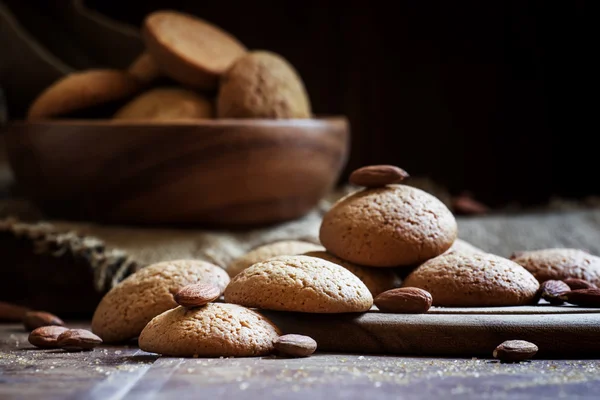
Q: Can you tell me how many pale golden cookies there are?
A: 14